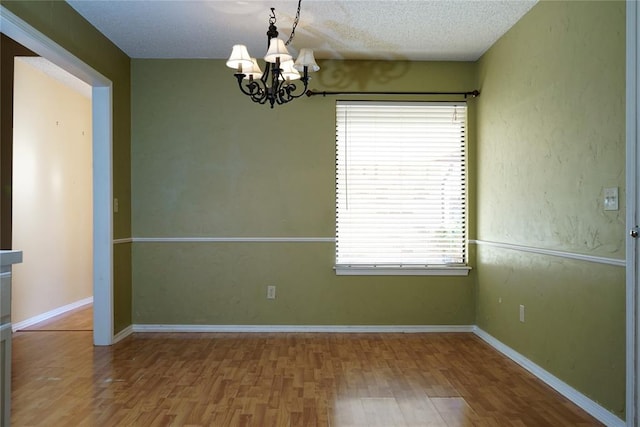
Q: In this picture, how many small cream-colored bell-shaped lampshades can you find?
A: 5